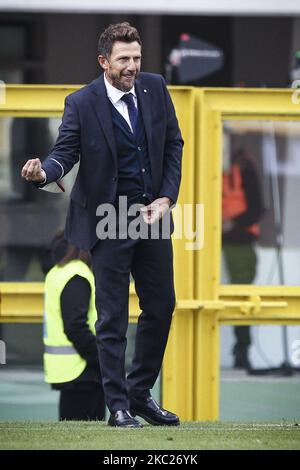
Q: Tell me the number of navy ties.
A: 1